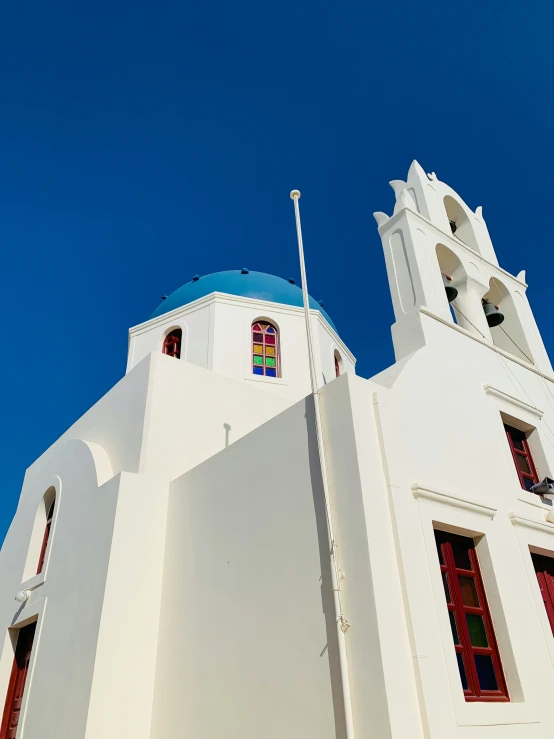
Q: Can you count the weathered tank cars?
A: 0